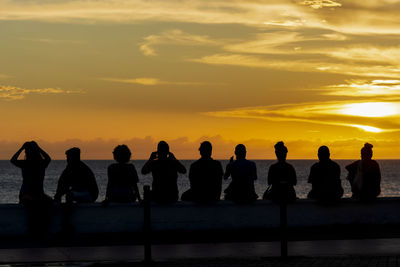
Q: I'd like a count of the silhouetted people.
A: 9